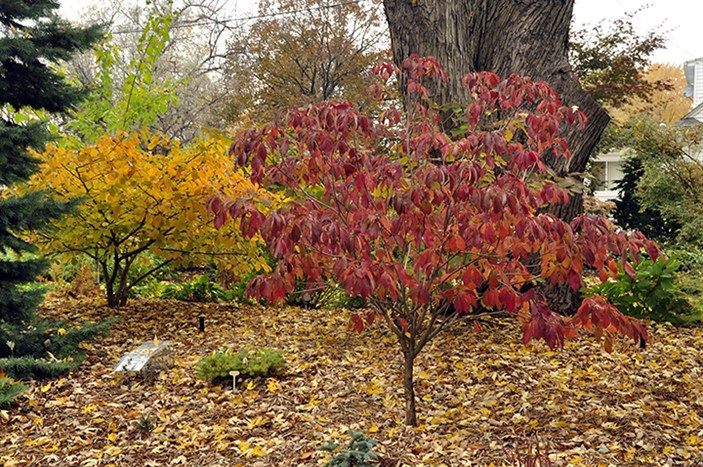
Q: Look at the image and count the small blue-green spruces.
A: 1